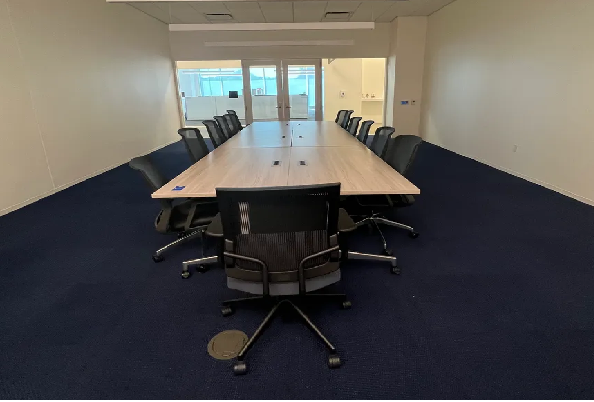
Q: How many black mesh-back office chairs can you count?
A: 13